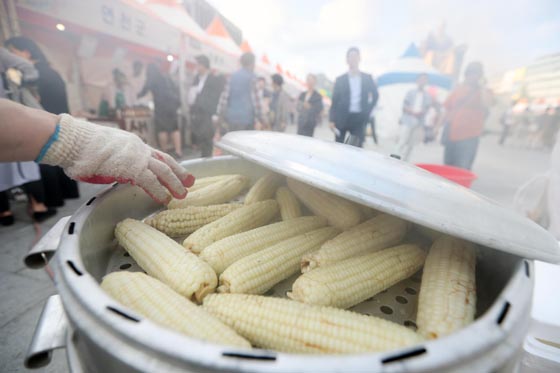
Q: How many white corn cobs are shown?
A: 15